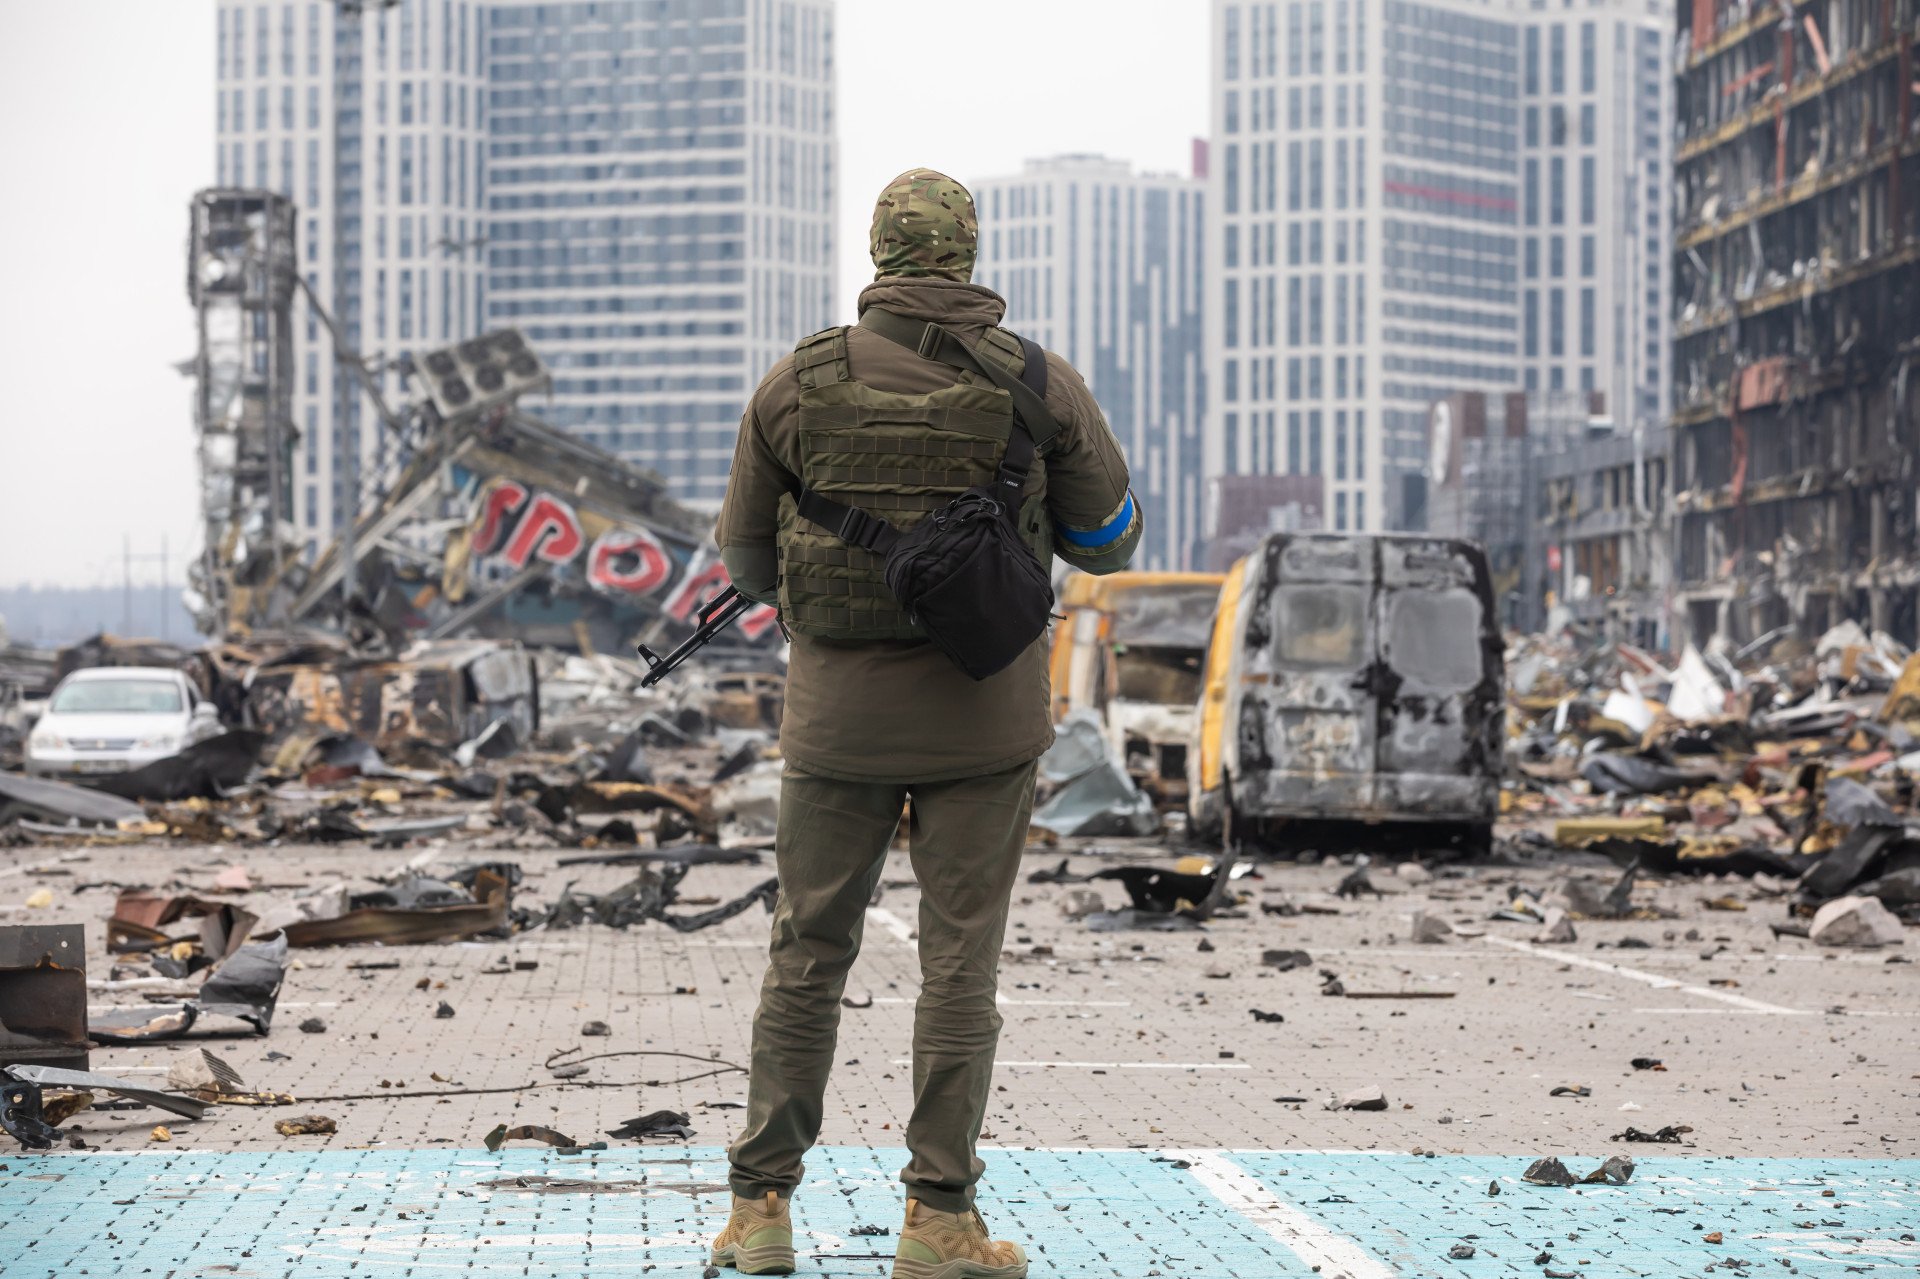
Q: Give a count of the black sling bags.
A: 1